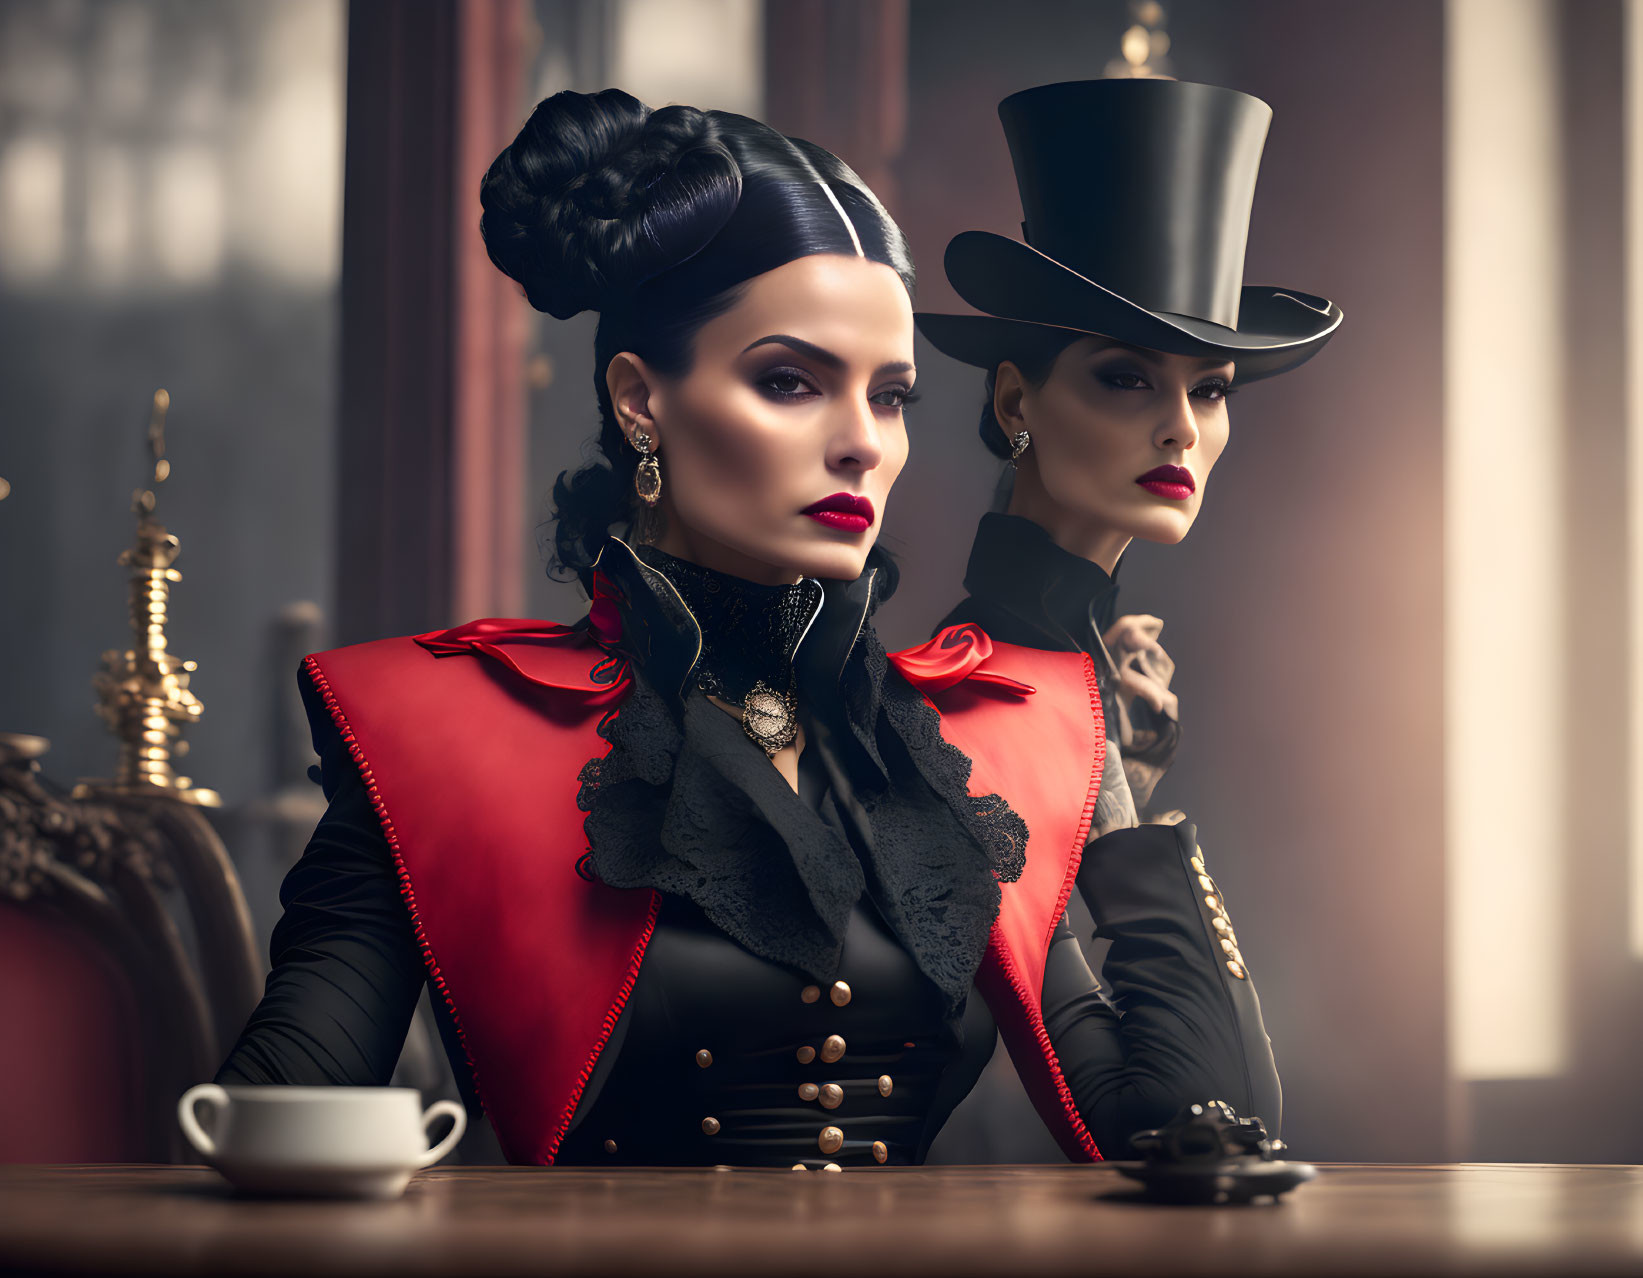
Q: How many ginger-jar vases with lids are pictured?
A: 0